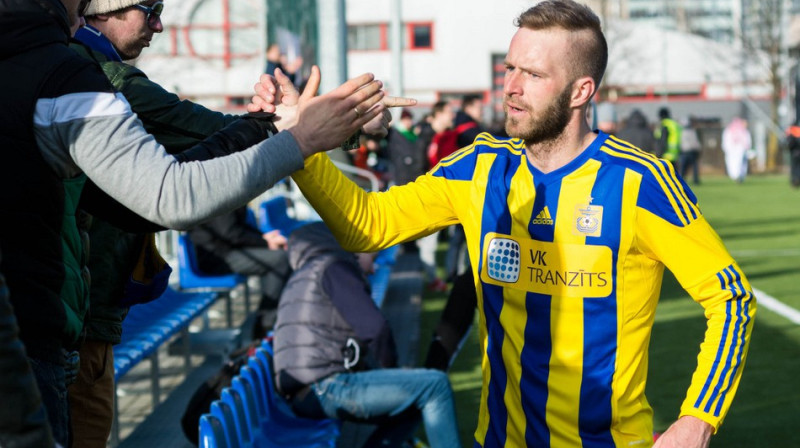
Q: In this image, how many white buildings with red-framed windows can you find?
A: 1